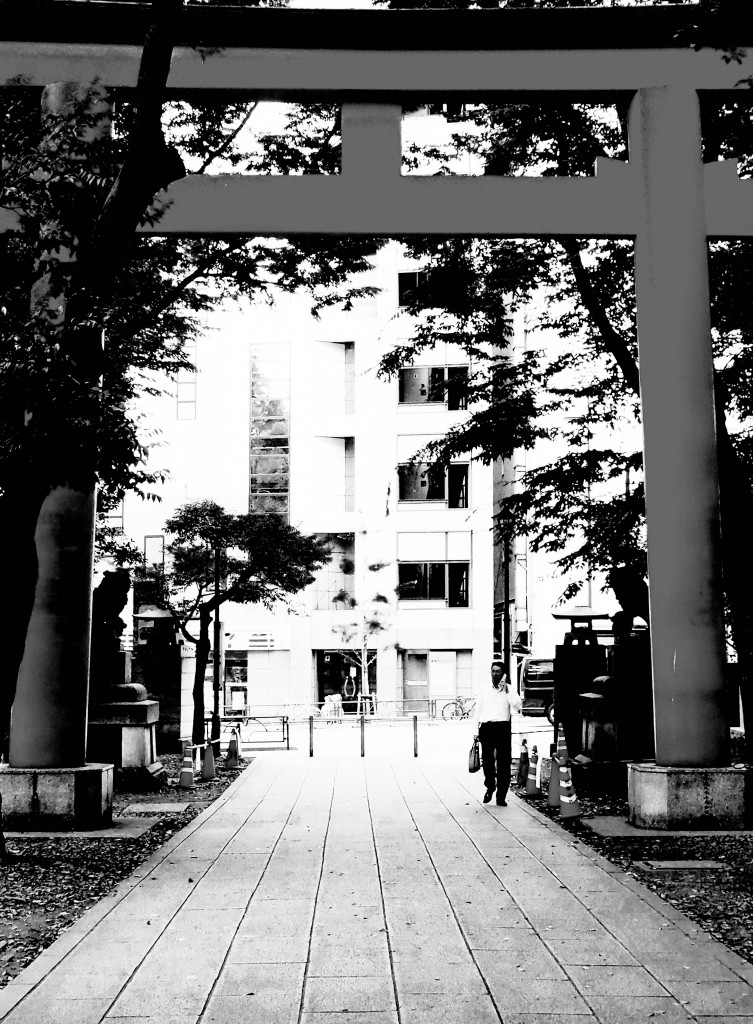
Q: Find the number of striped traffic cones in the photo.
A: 4